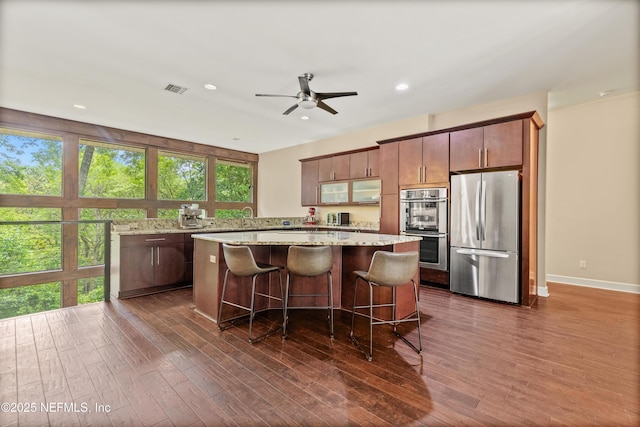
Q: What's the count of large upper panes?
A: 4